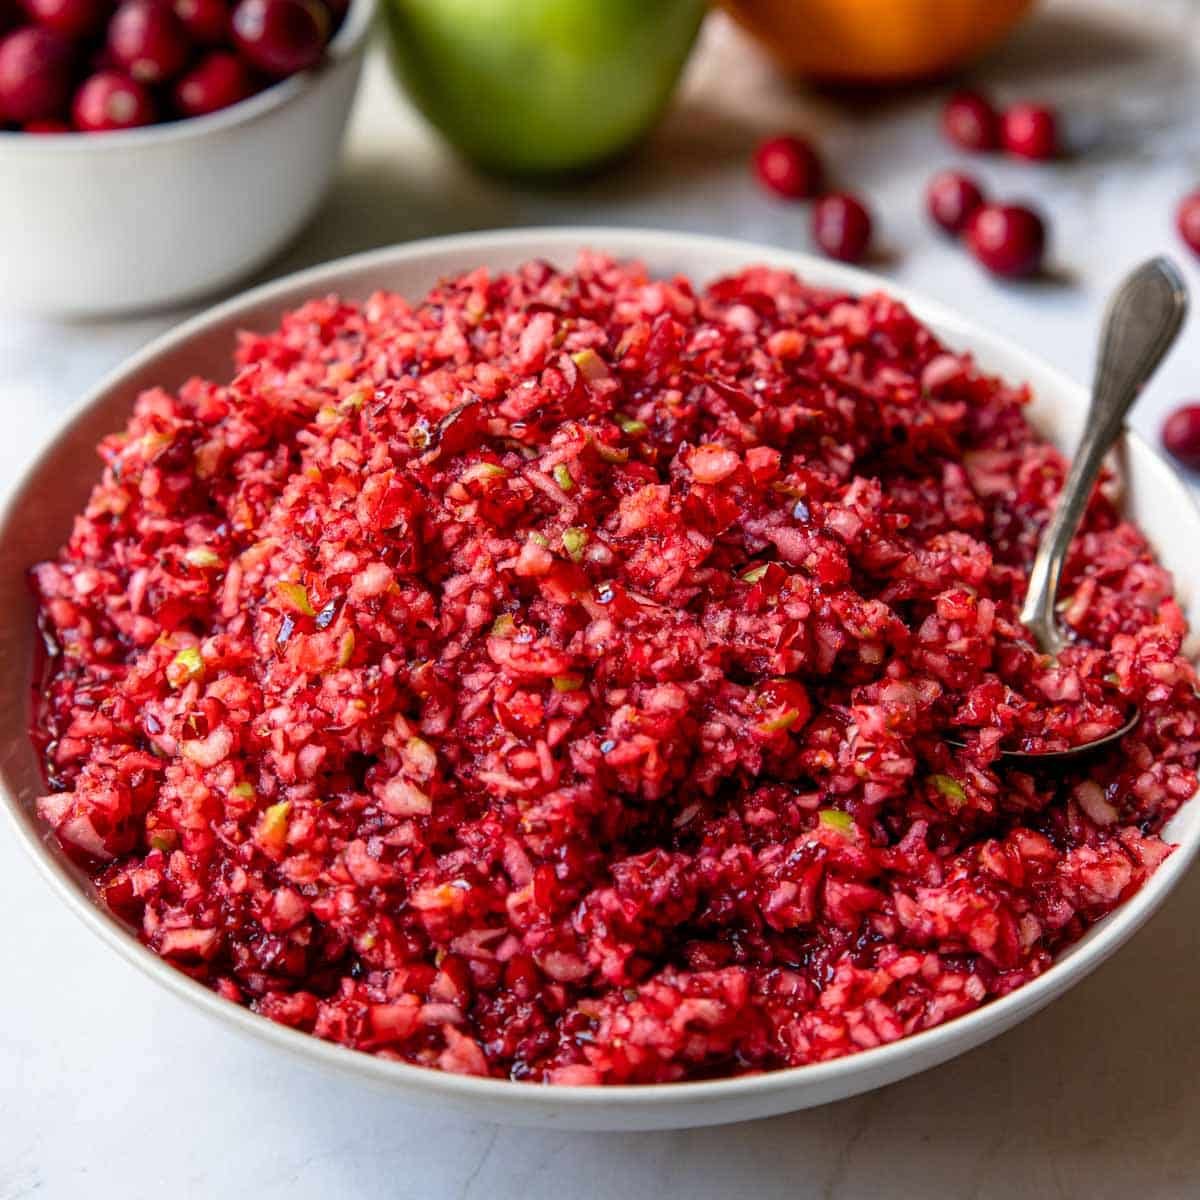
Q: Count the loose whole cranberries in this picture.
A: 8